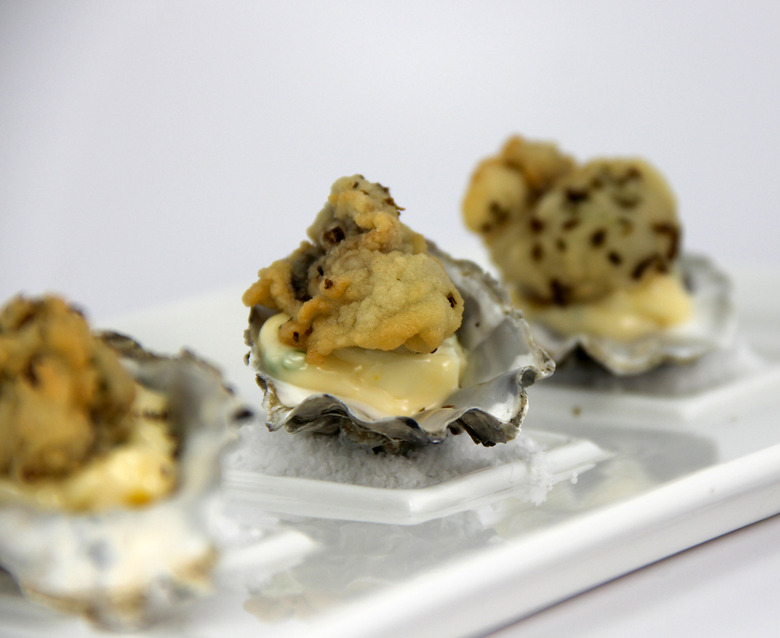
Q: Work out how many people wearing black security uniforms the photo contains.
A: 0